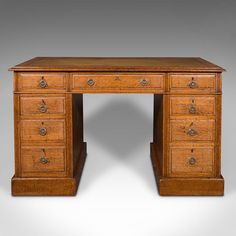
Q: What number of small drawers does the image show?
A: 8